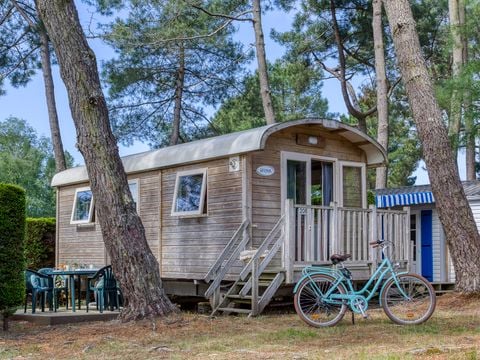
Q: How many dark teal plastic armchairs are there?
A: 4